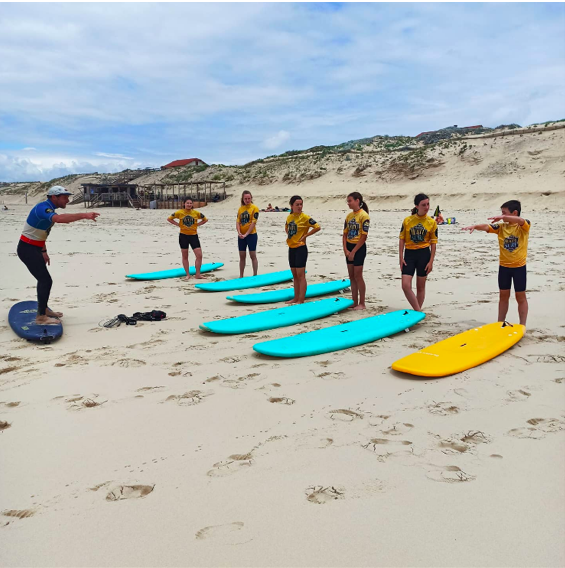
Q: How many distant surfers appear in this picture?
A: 0